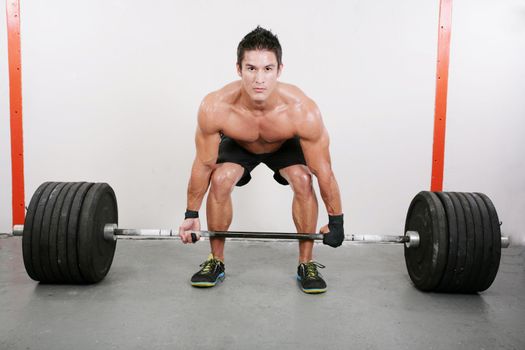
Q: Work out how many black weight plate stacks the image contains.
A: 2